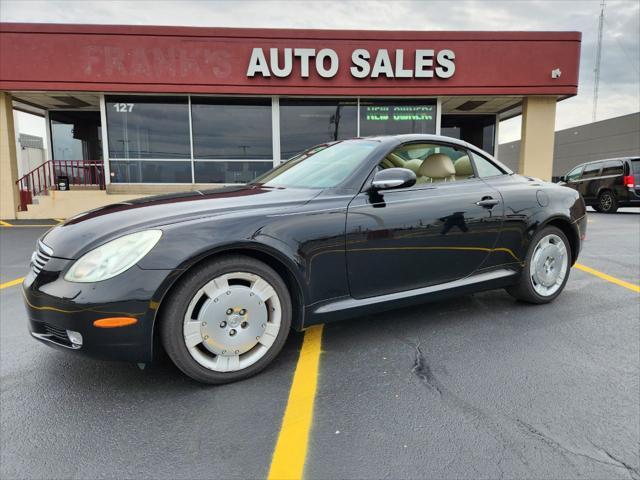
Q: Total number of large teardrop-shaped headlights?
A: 1